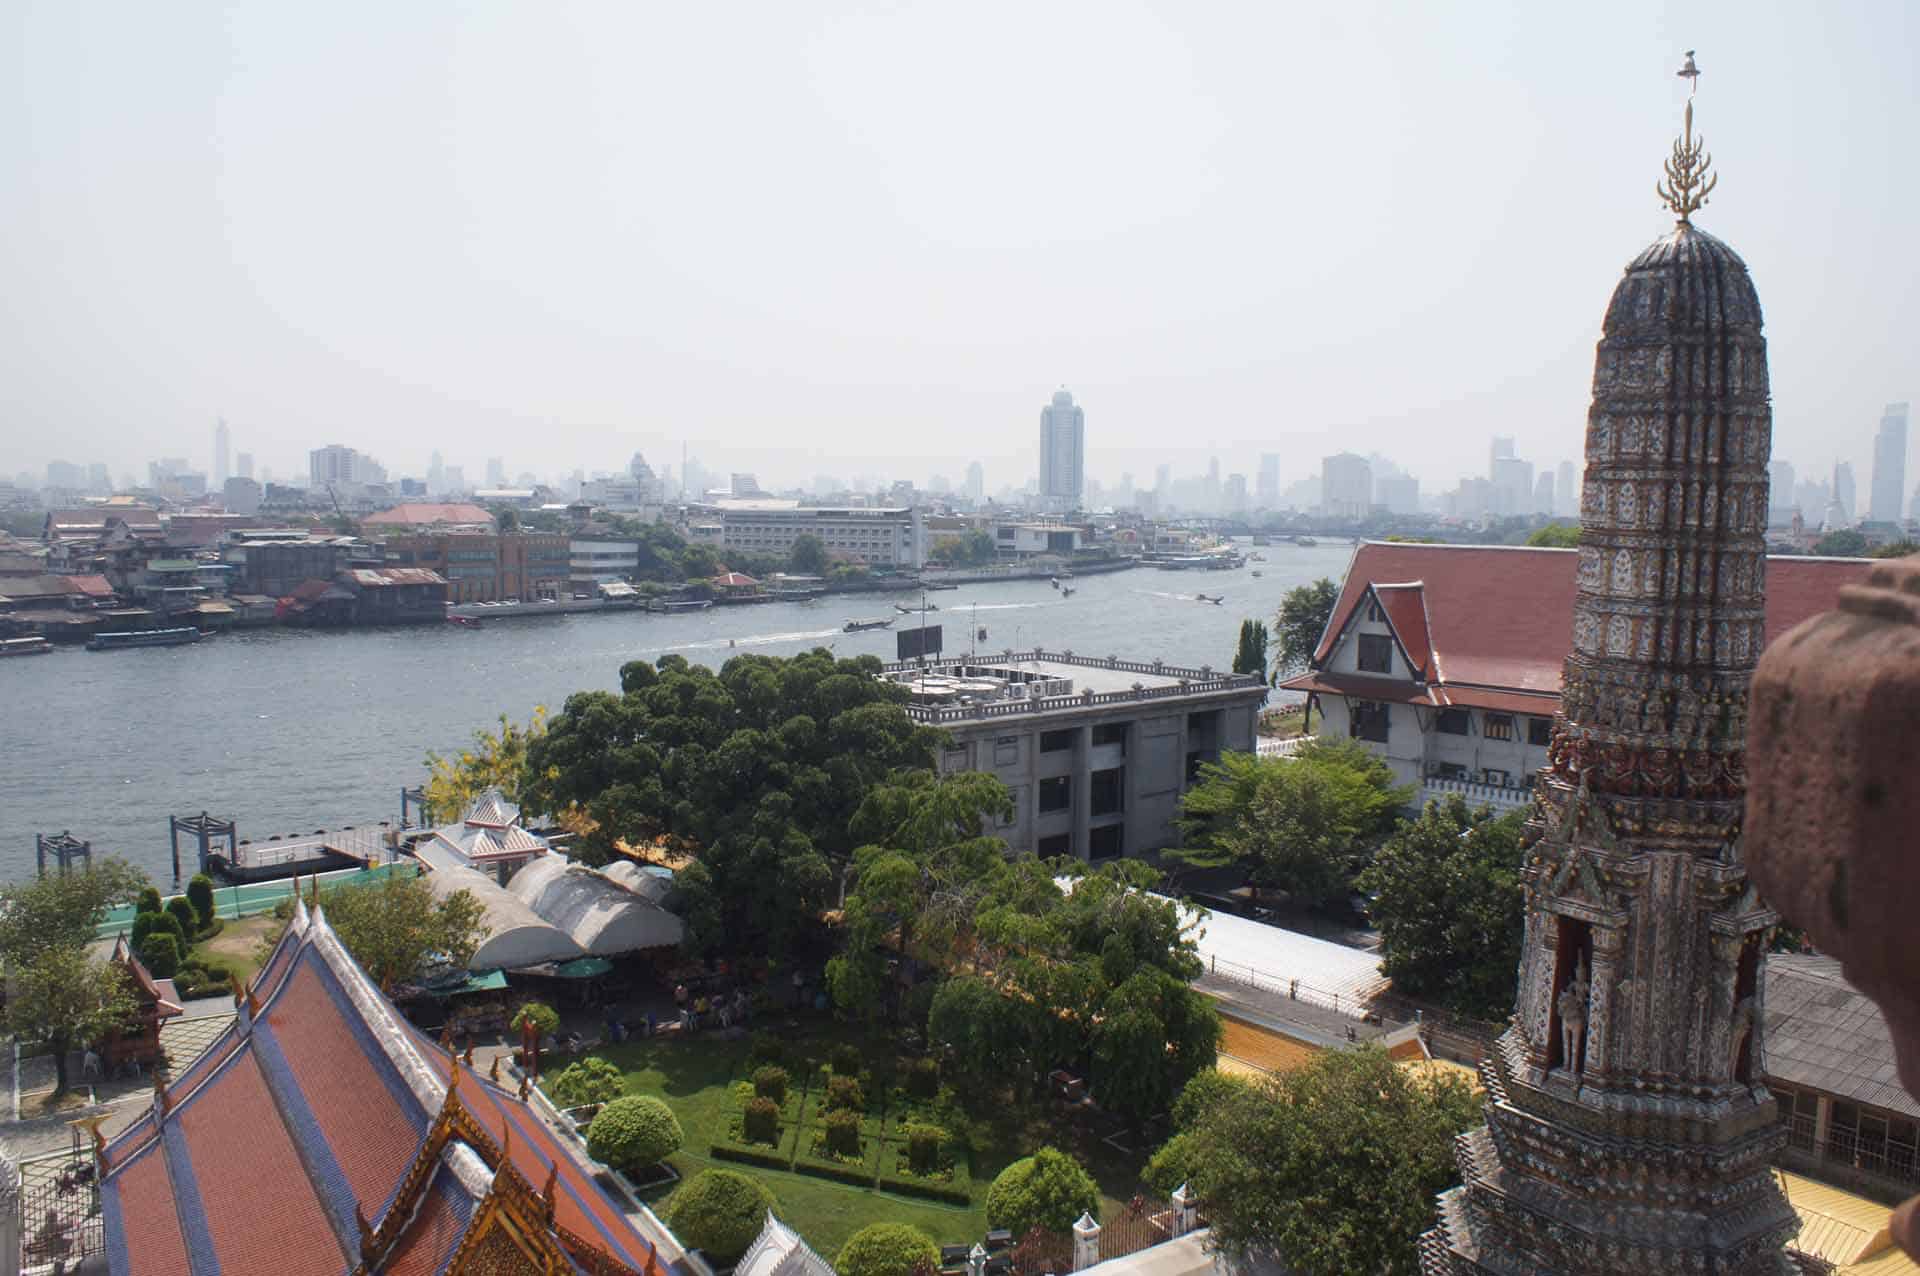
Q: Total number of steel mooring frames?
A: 3